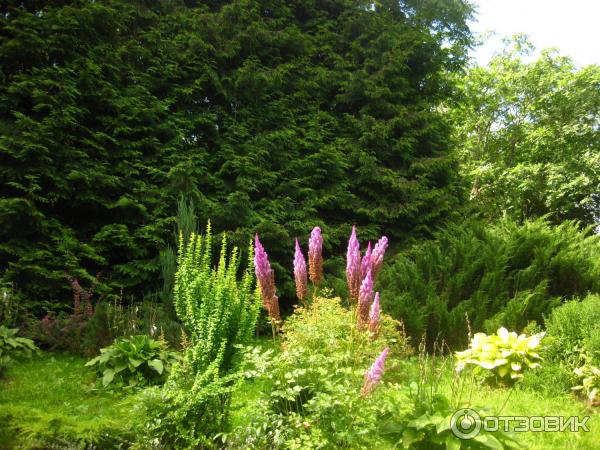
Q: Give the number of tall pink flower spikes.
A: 9